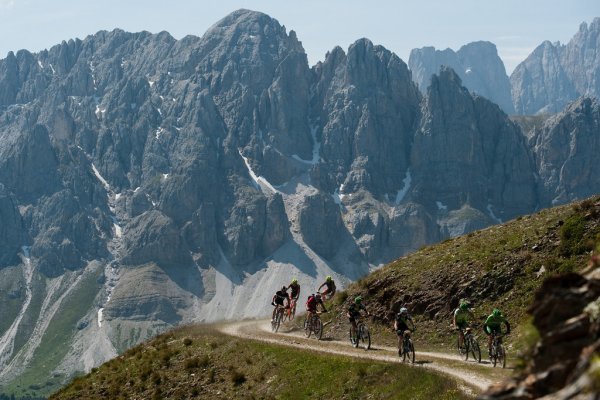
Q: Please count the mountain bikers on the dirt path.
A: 8